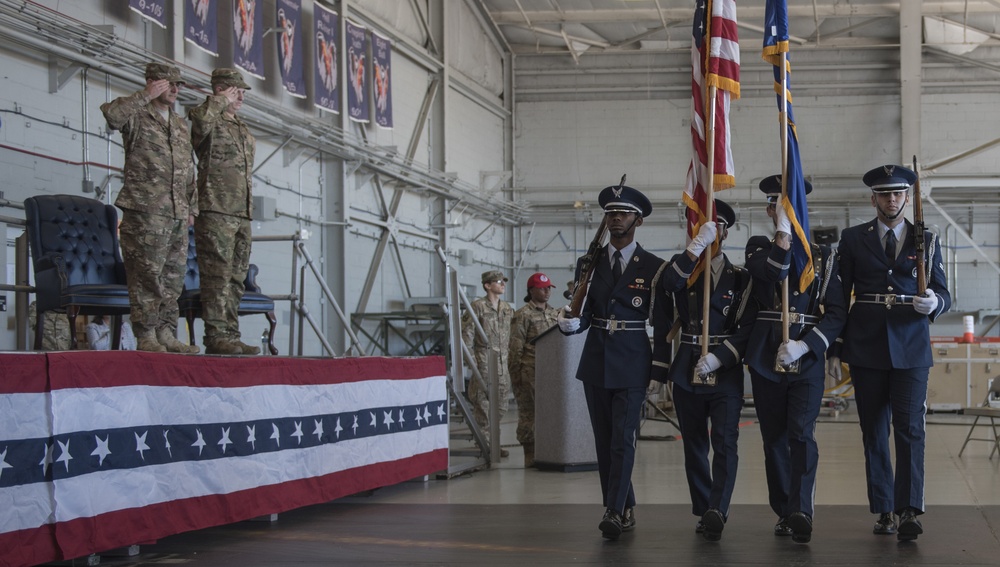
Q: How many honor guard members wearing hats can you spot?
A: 4